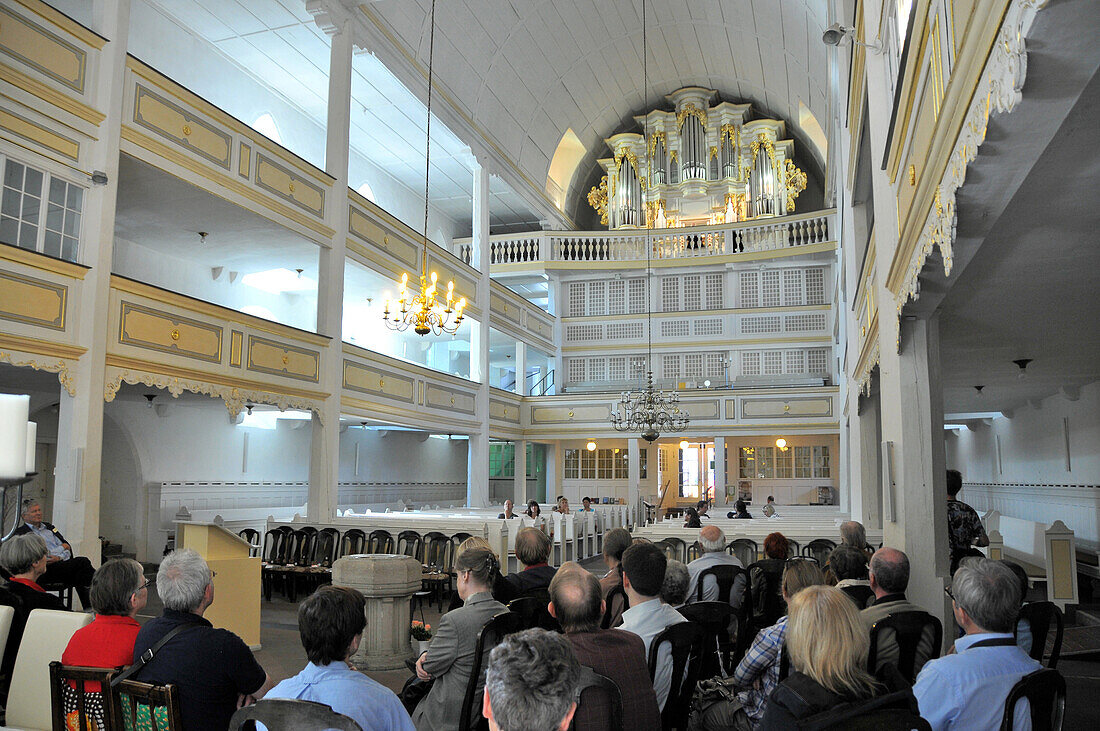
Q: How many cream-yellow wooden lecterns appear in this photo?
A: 1